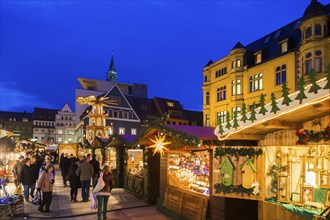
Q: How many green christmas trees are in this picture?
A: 11